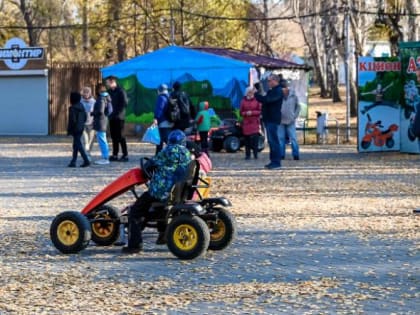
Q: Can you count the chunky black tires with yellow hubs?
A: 4